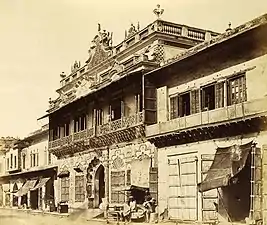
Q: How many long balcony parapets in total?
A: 2